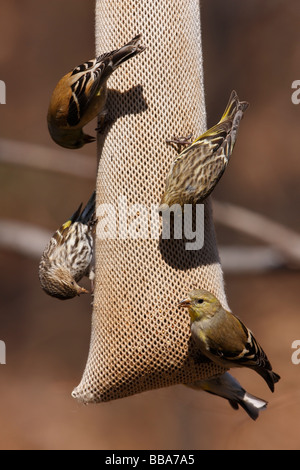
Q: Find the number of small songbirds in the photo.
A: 5